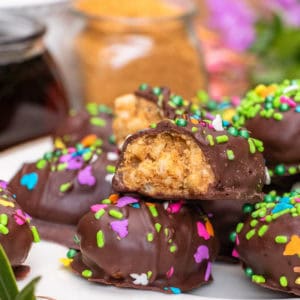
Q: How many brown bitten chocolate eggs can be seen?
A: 2